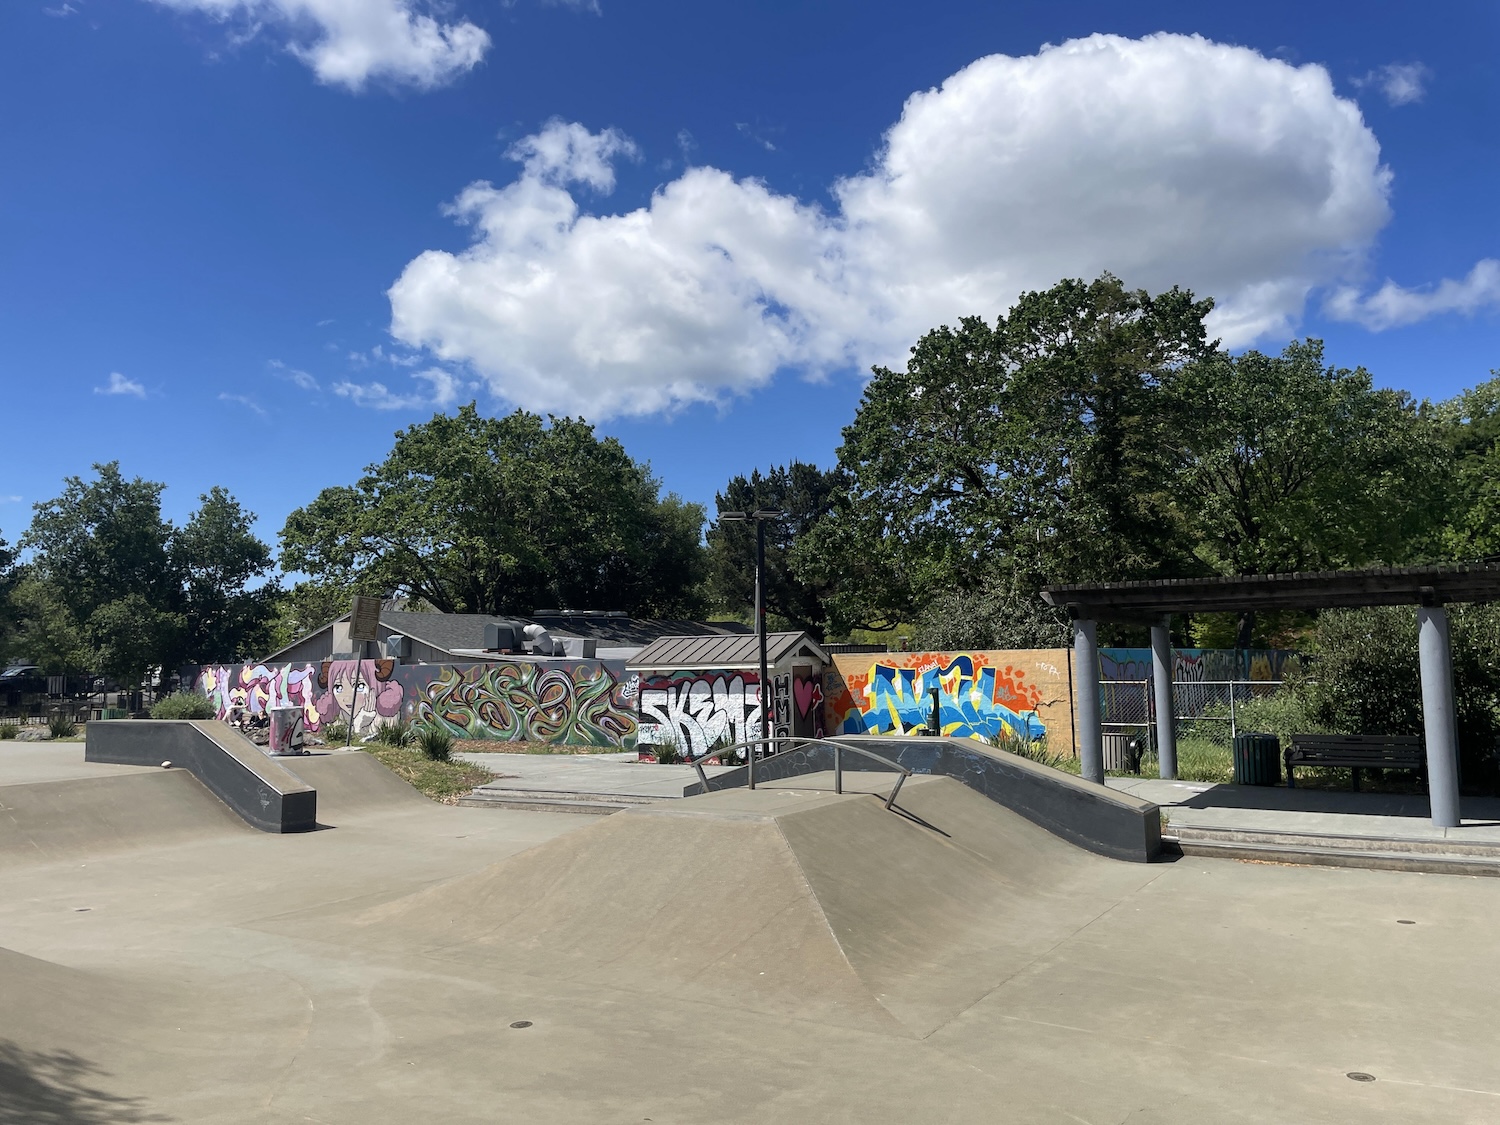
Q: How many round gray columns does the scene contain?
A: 3